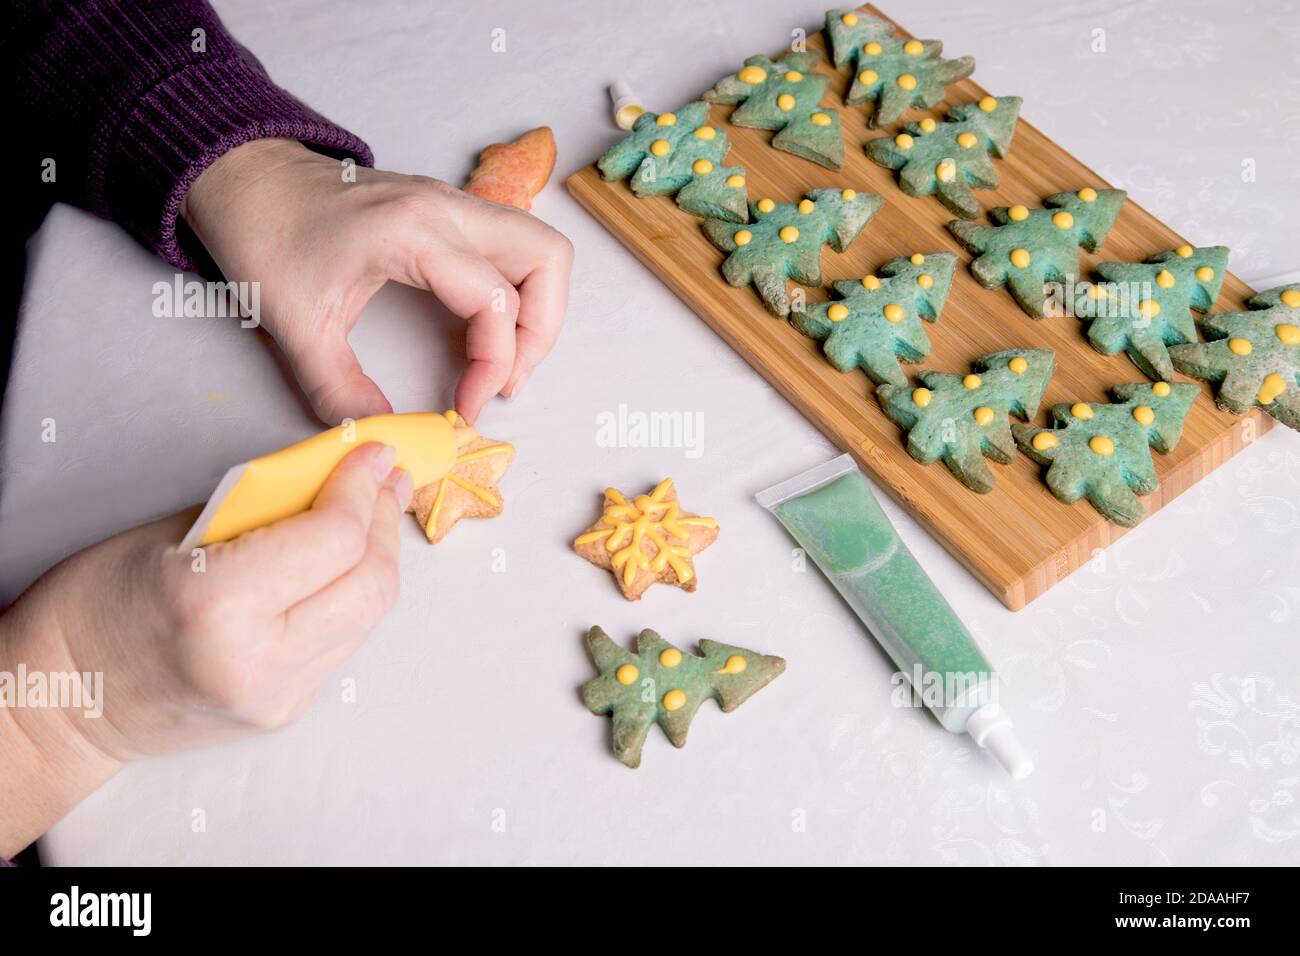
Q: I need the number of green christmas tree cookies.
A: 12